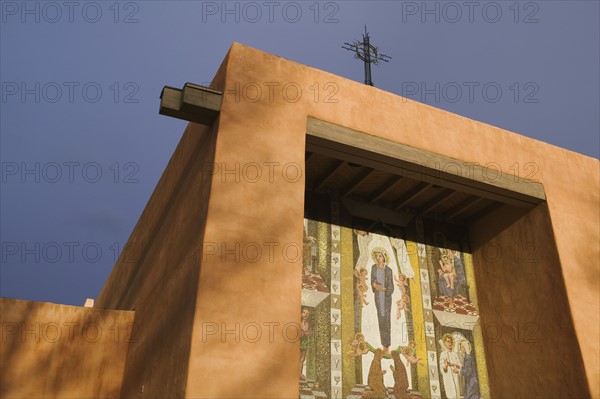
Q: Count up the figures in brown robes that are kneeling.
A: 2